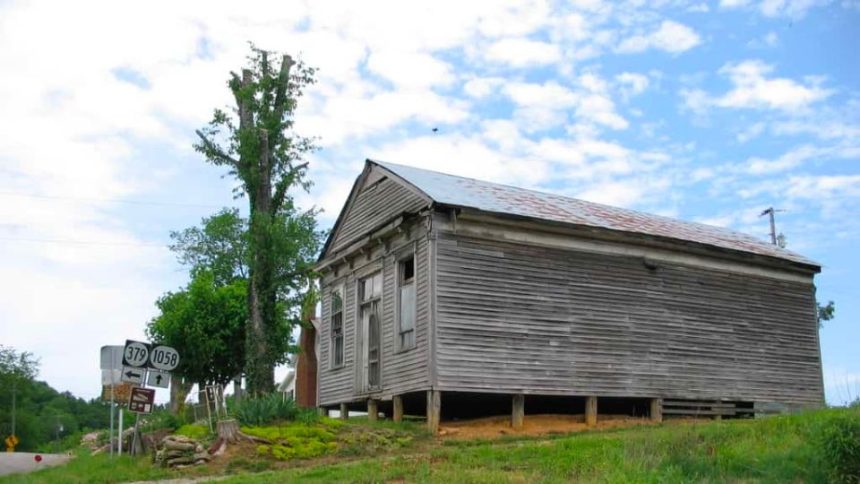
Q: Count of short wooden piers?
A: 8